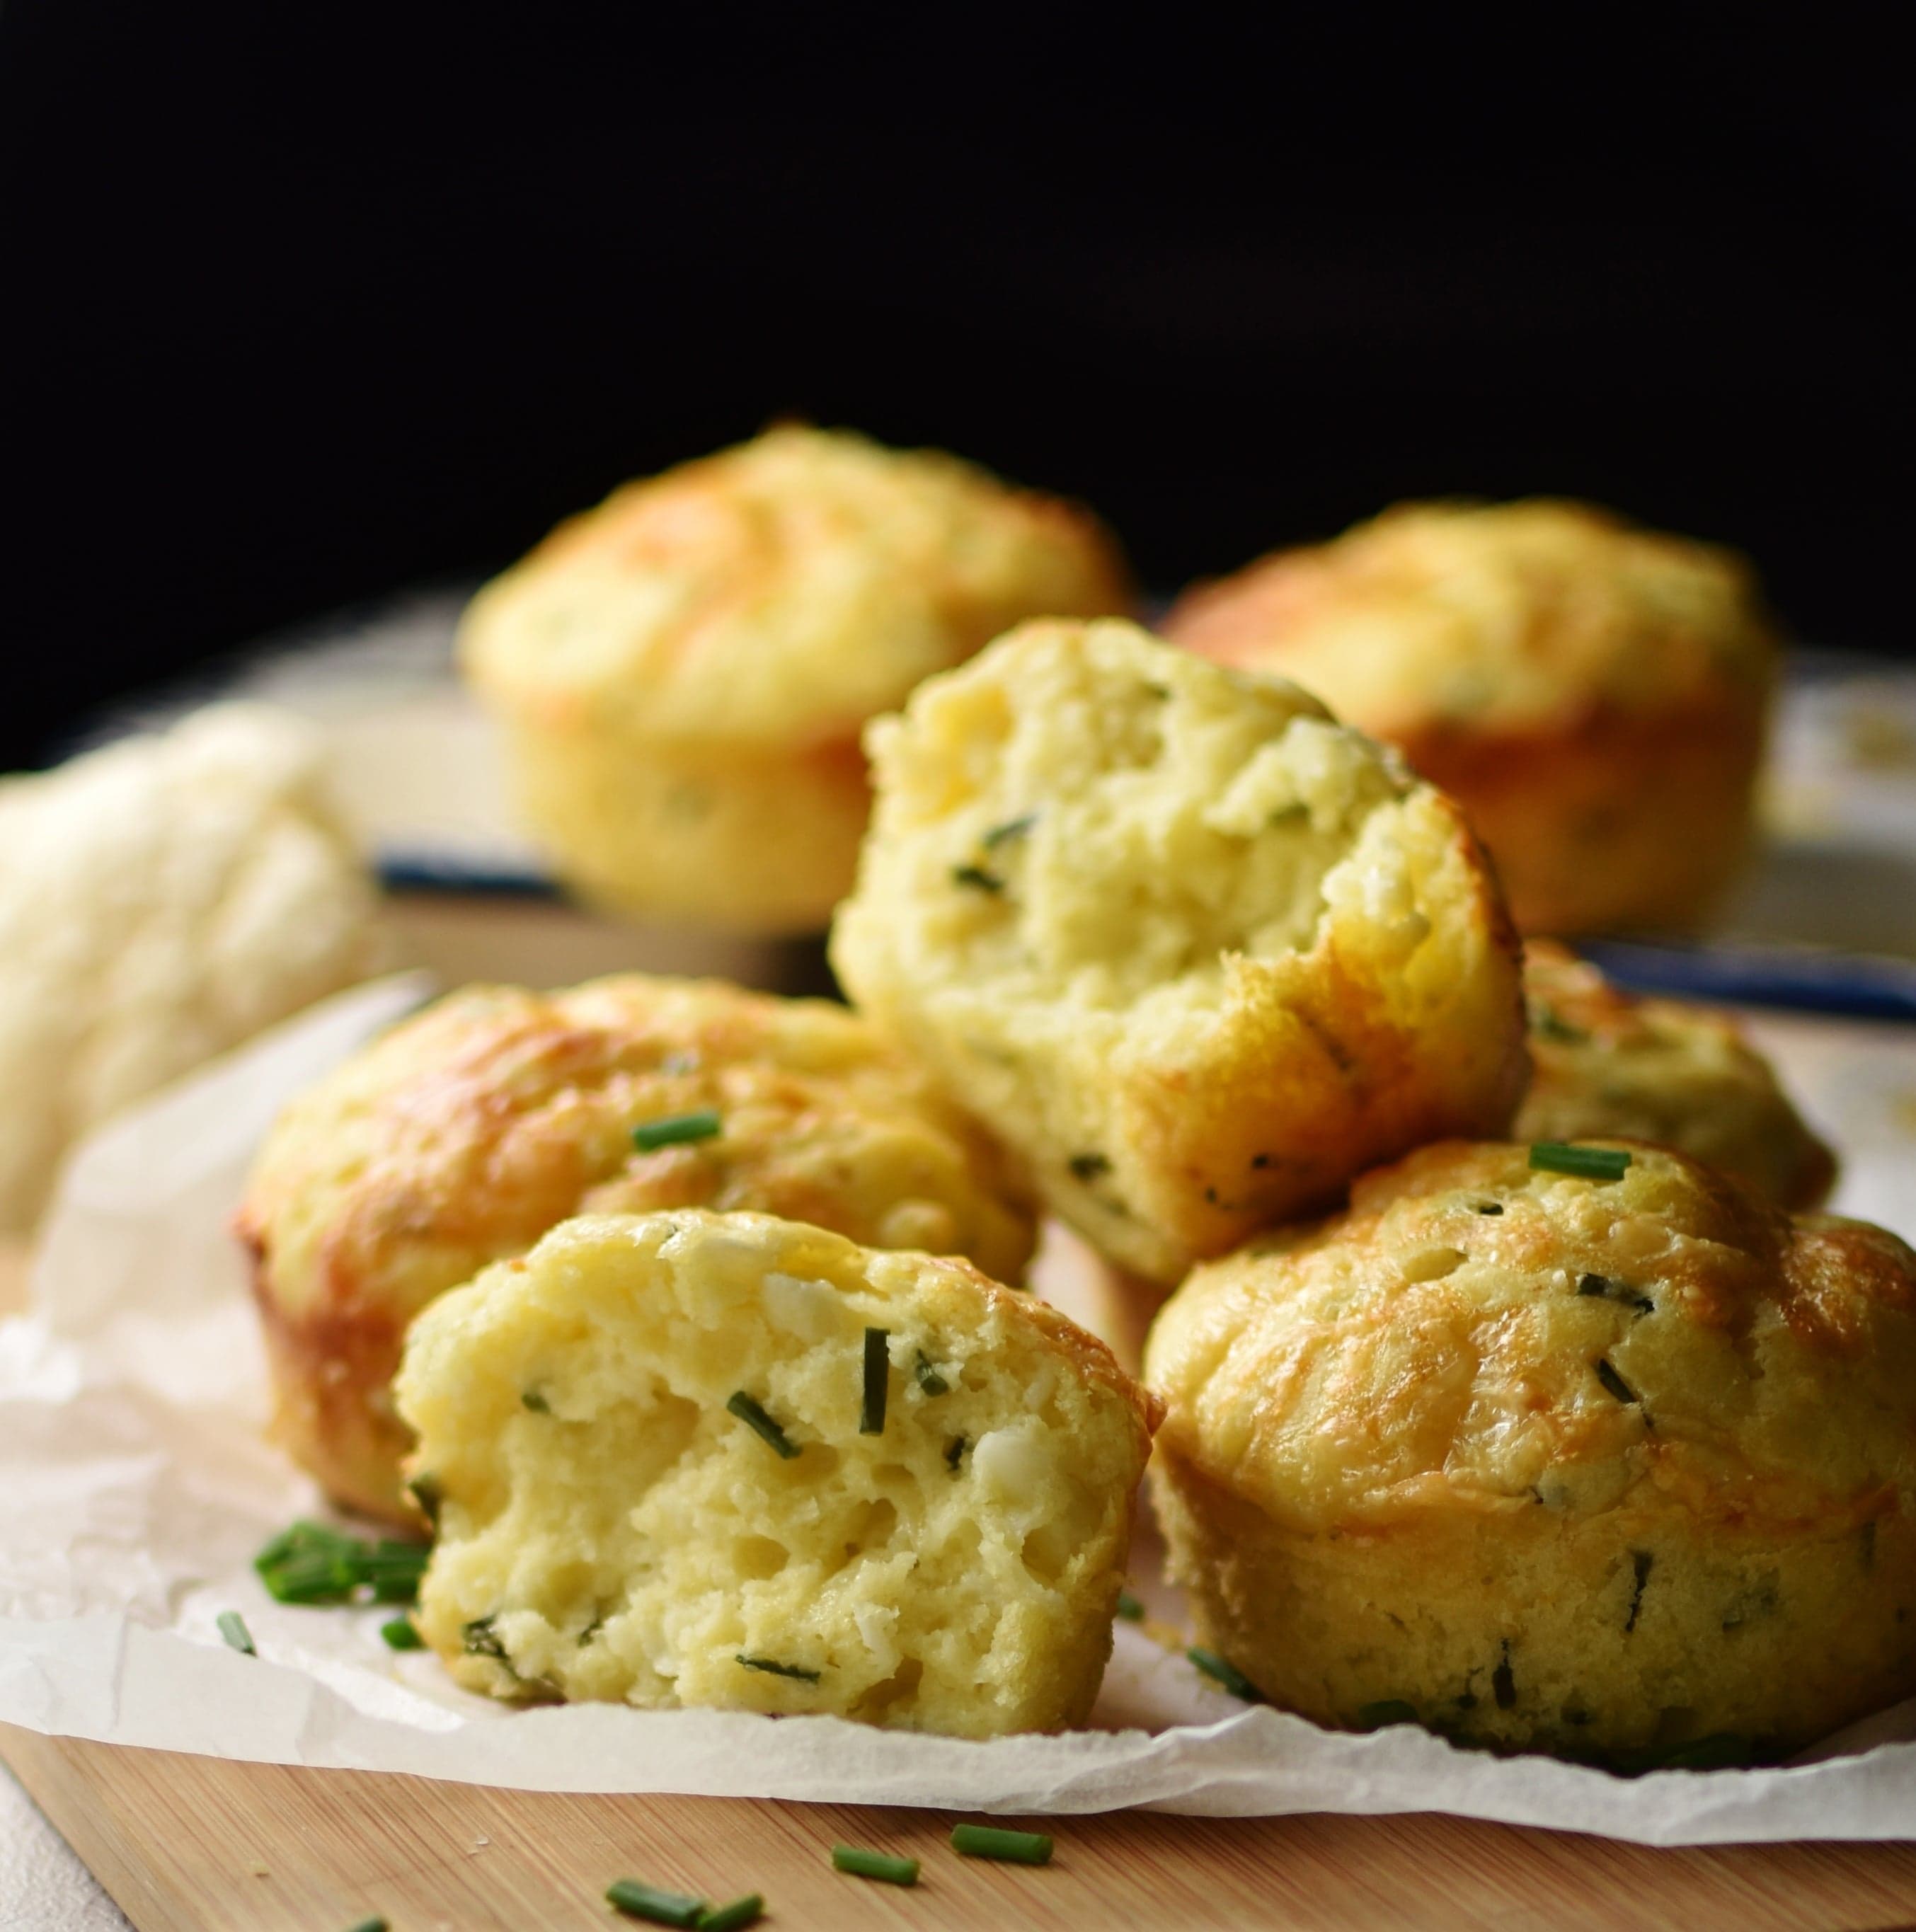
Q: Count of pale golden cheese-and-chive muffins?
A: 7